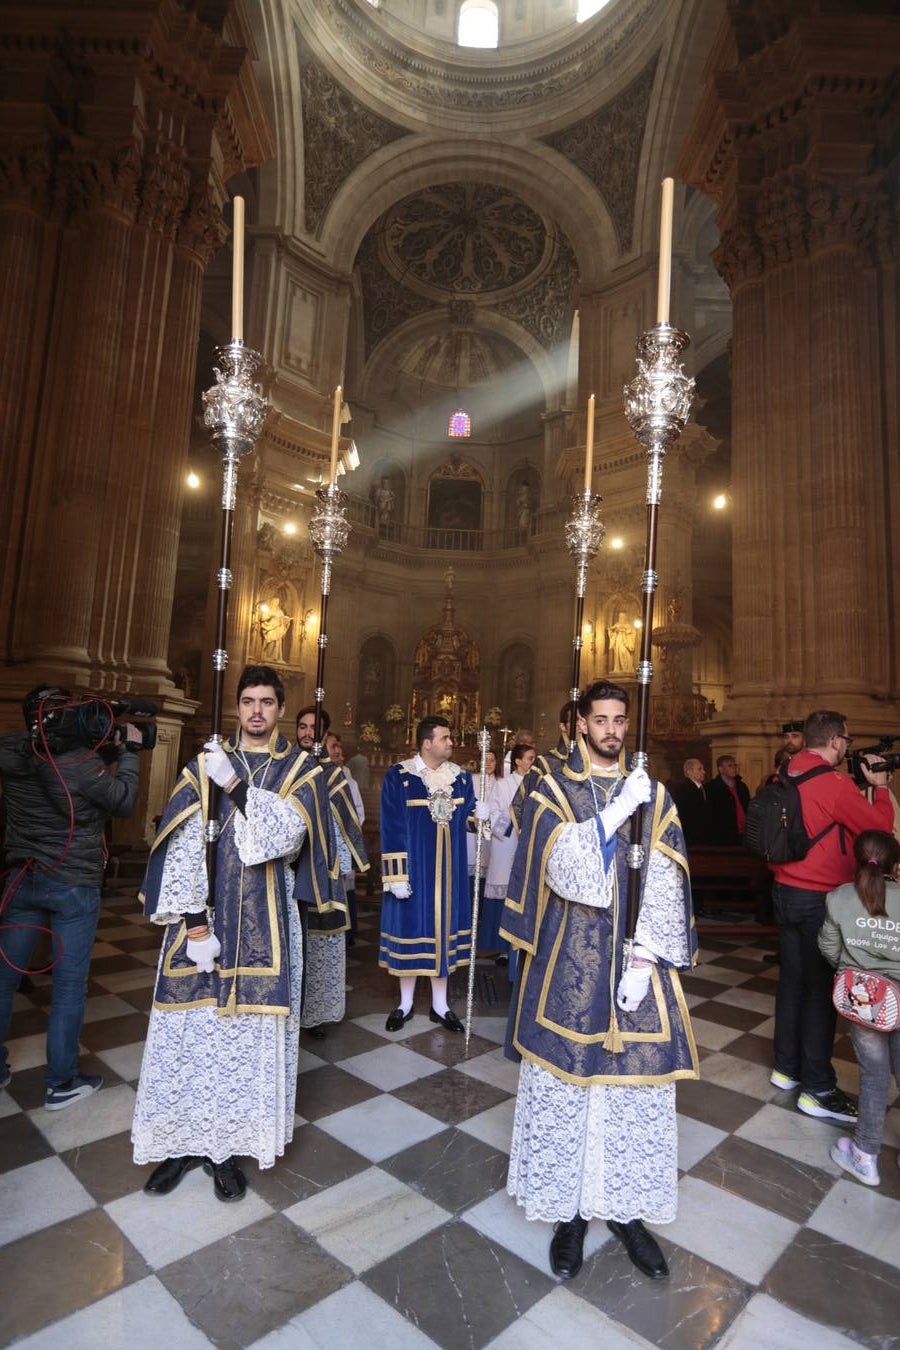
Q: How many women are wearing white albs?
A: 2